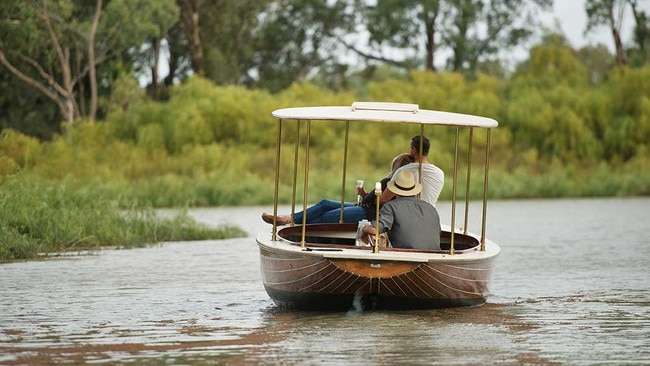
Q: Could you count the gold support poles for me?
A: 8